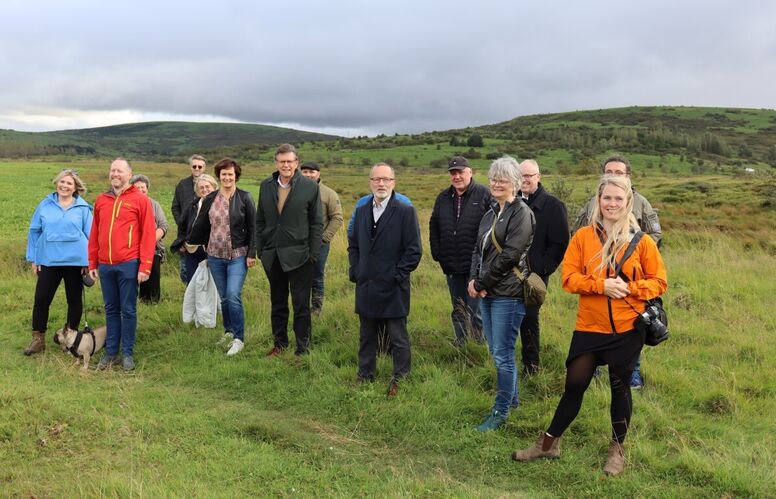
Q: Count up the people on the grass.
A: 15